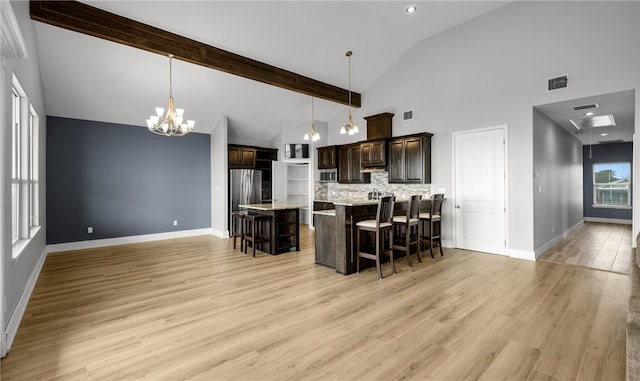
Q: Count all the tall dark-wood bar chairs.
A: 3